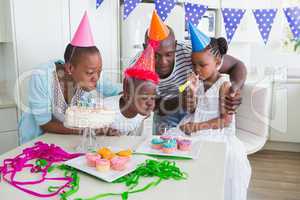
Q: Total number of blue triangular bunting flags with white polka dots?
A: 7